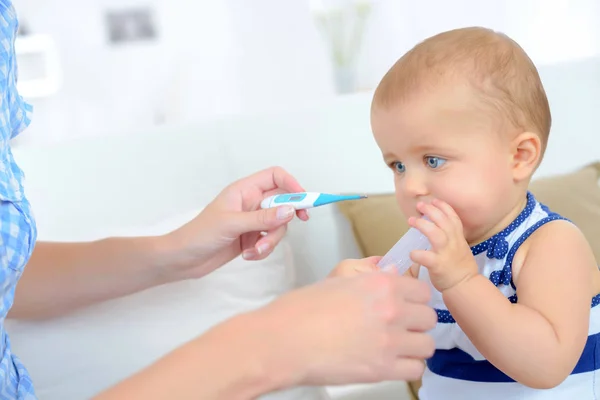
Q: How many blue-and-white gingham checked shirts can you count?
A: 1